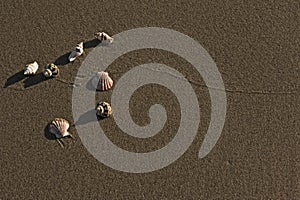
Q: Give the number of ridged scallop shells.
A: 2